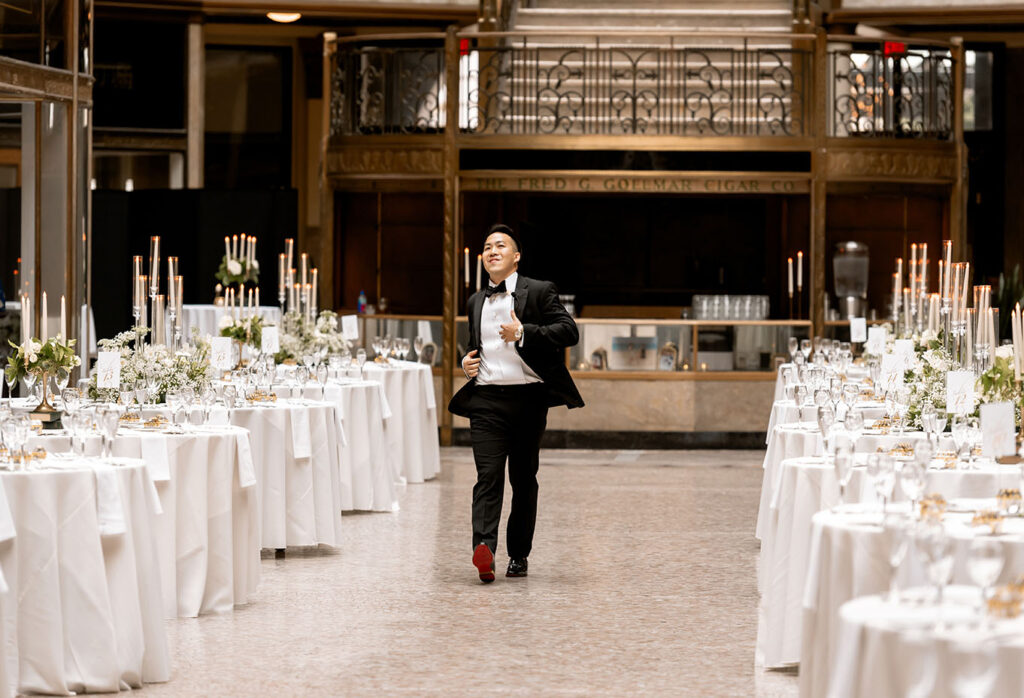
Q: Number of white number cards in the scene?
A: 10